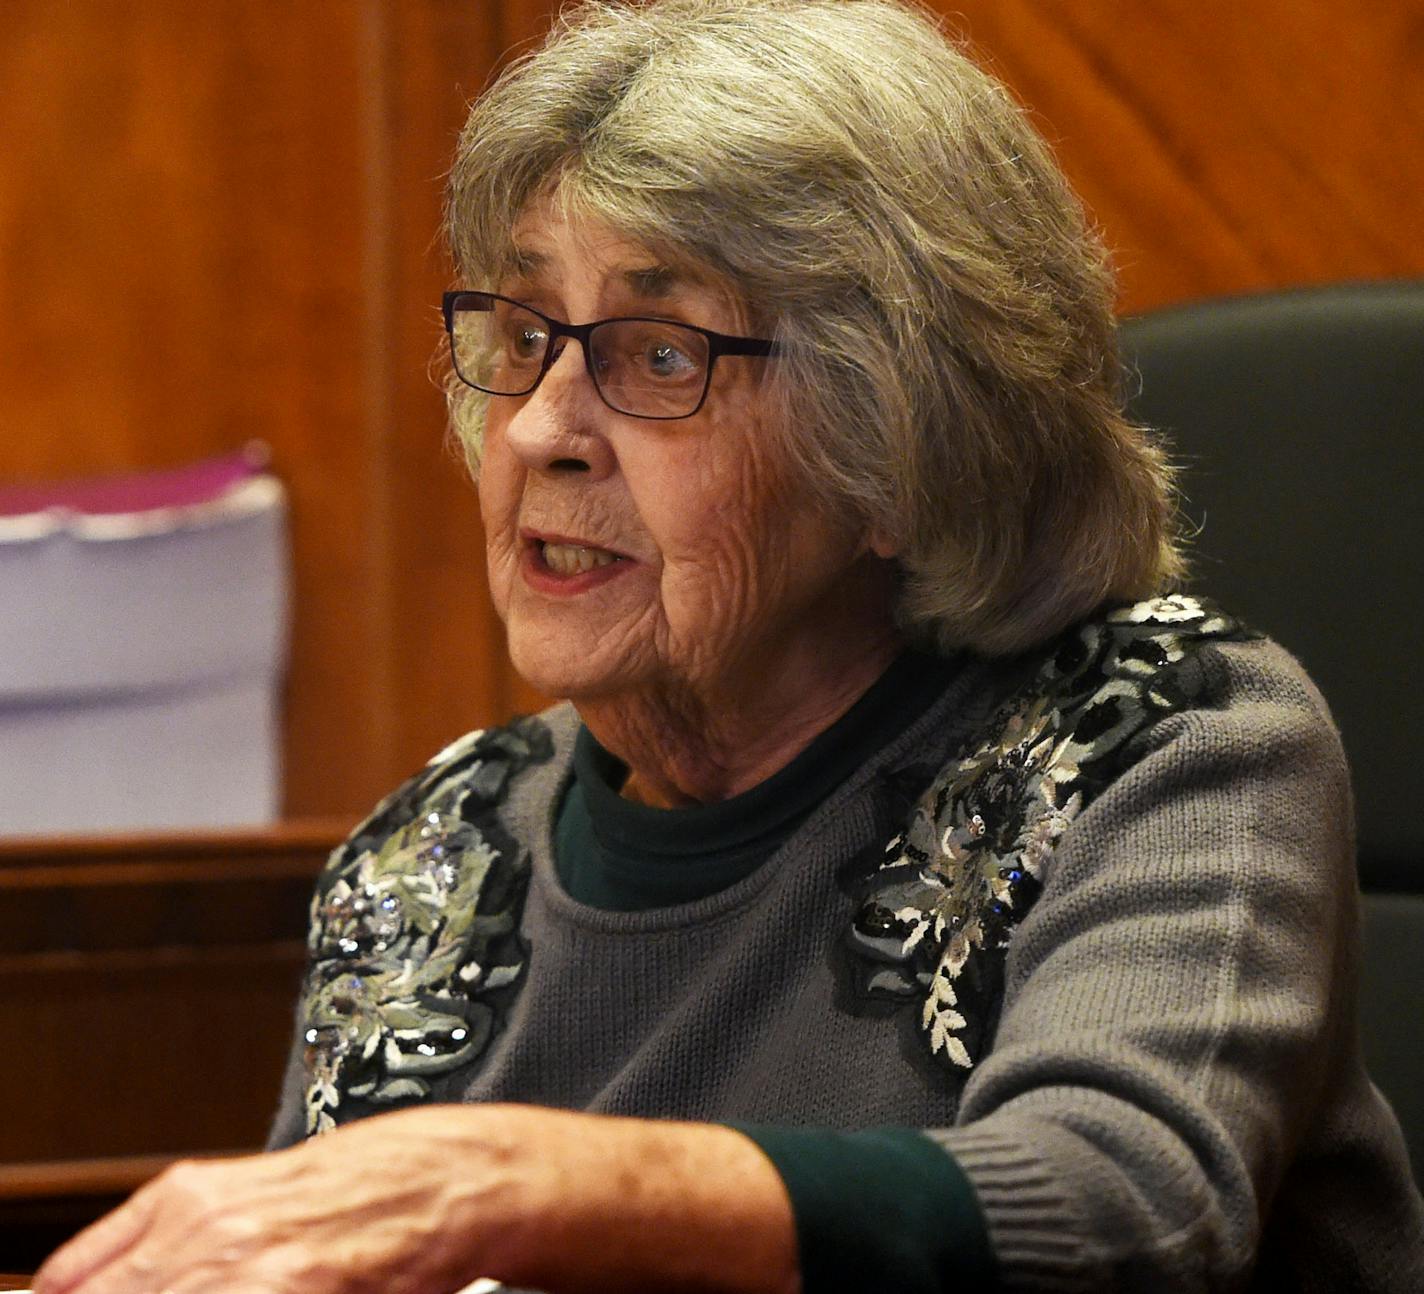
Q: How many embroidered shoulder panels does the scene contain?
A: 2